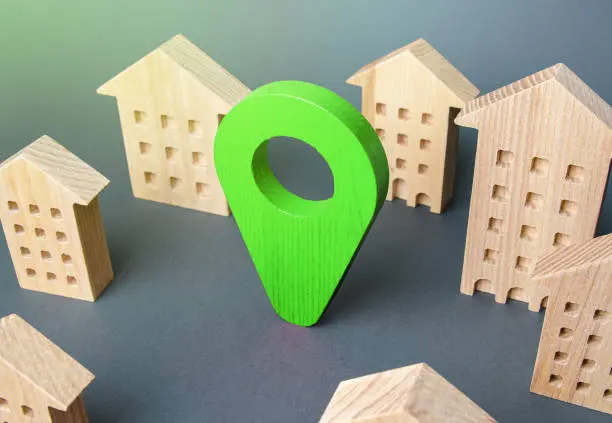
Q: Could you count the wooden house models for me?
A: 7